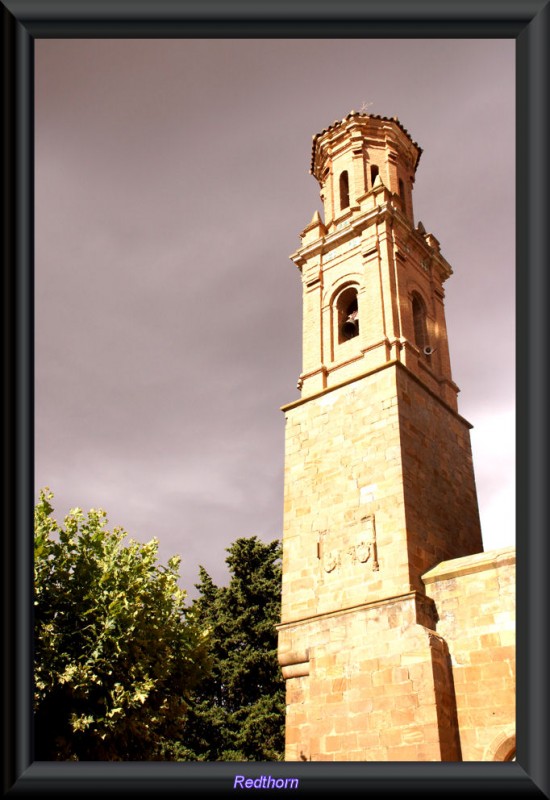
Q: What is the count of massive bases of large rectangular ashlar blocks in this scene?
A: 1